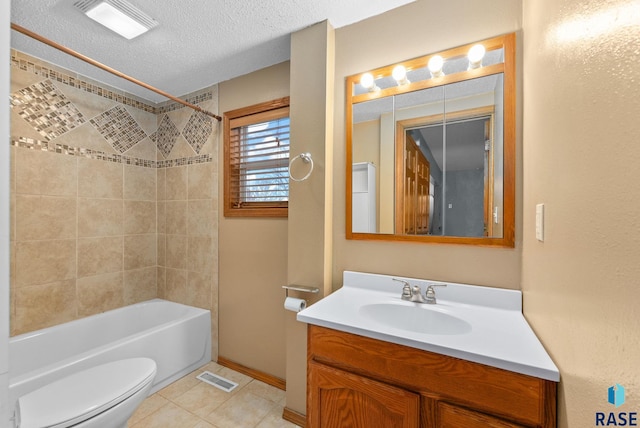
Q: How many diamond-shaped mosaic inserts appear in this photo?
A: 4